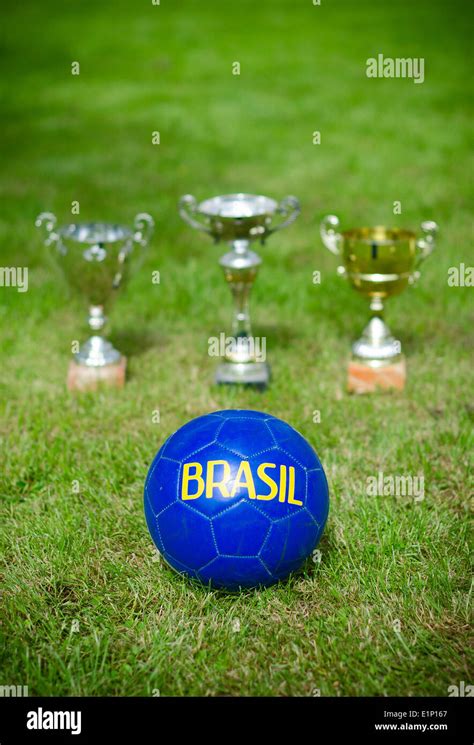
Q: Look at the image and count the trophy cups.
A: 3